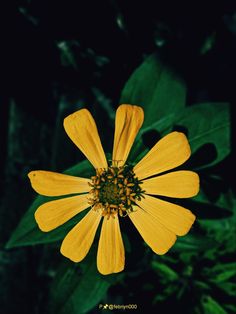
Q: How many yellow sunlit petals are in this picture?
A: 10